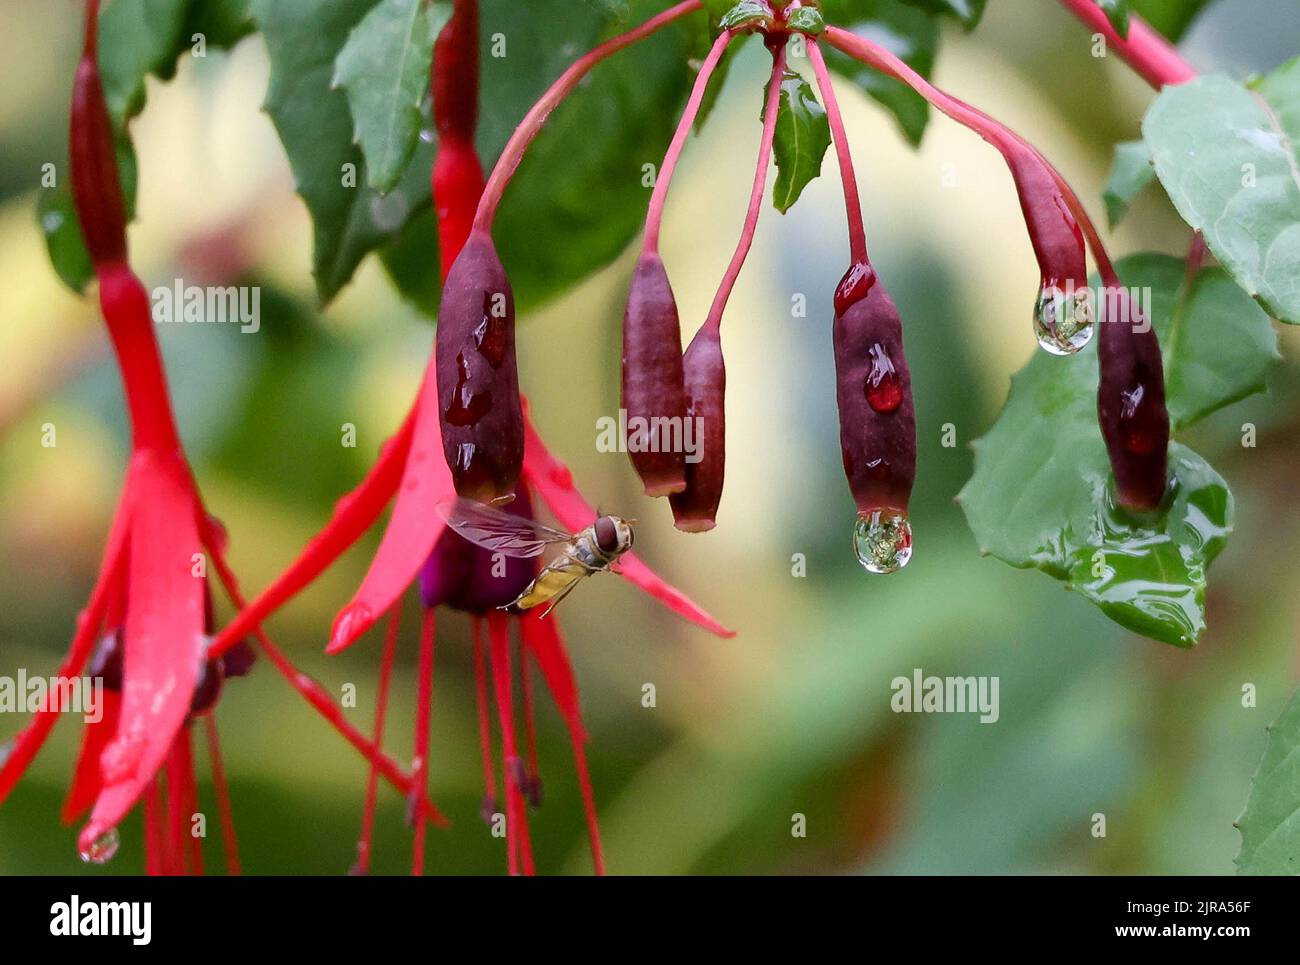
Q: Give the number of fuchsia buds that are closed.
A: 6